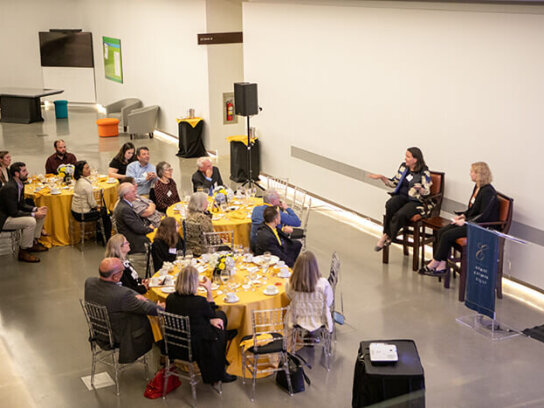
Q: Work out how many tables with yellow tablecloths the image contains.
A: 3